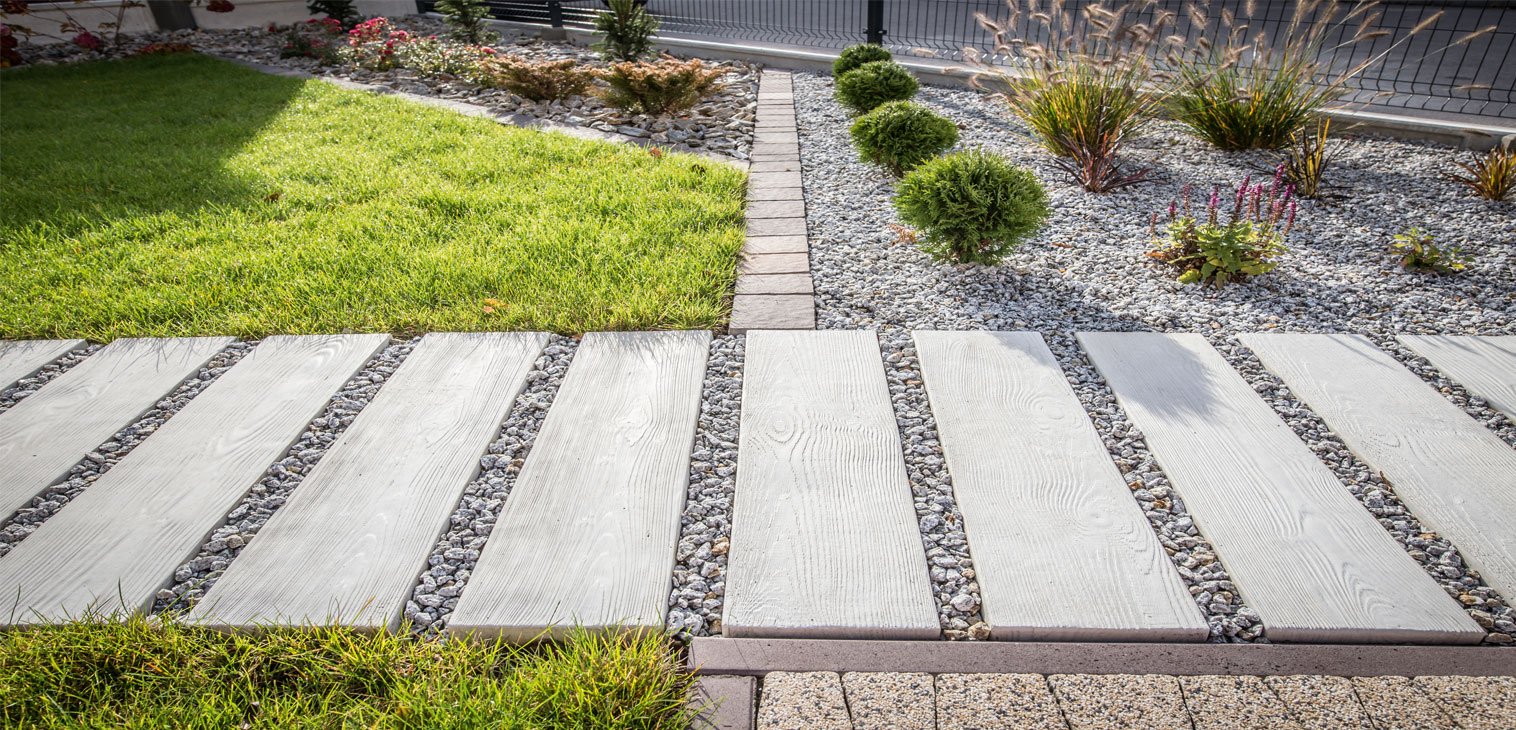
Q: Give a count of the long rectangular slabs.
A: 10